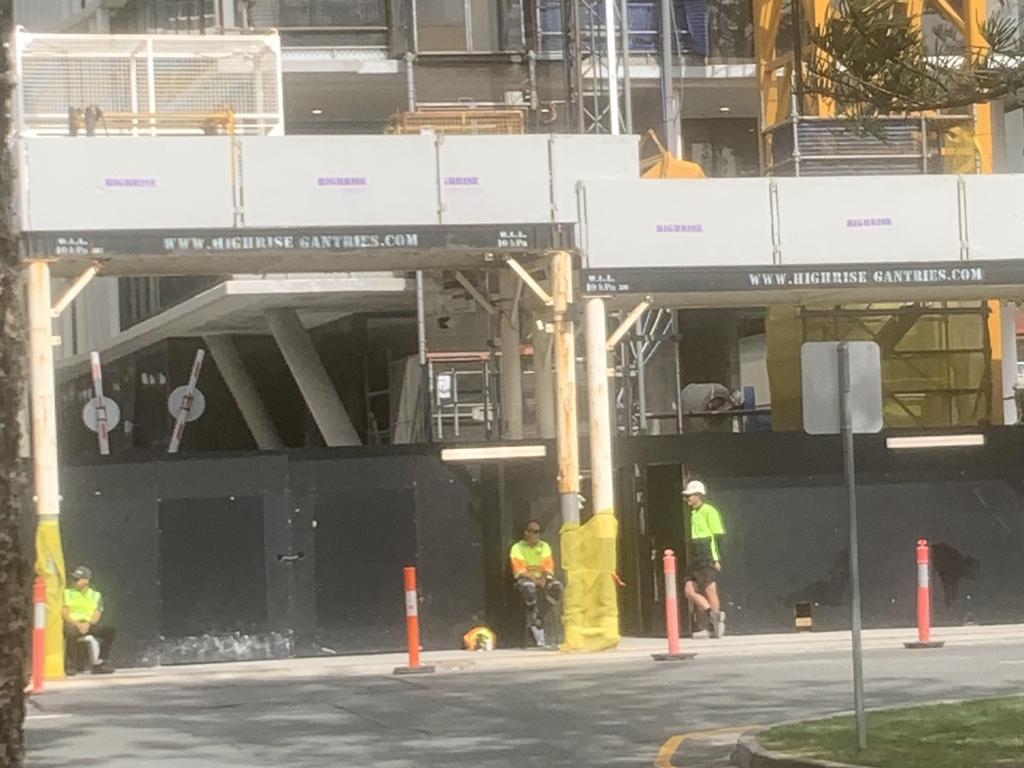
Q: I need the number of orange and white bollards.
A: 4